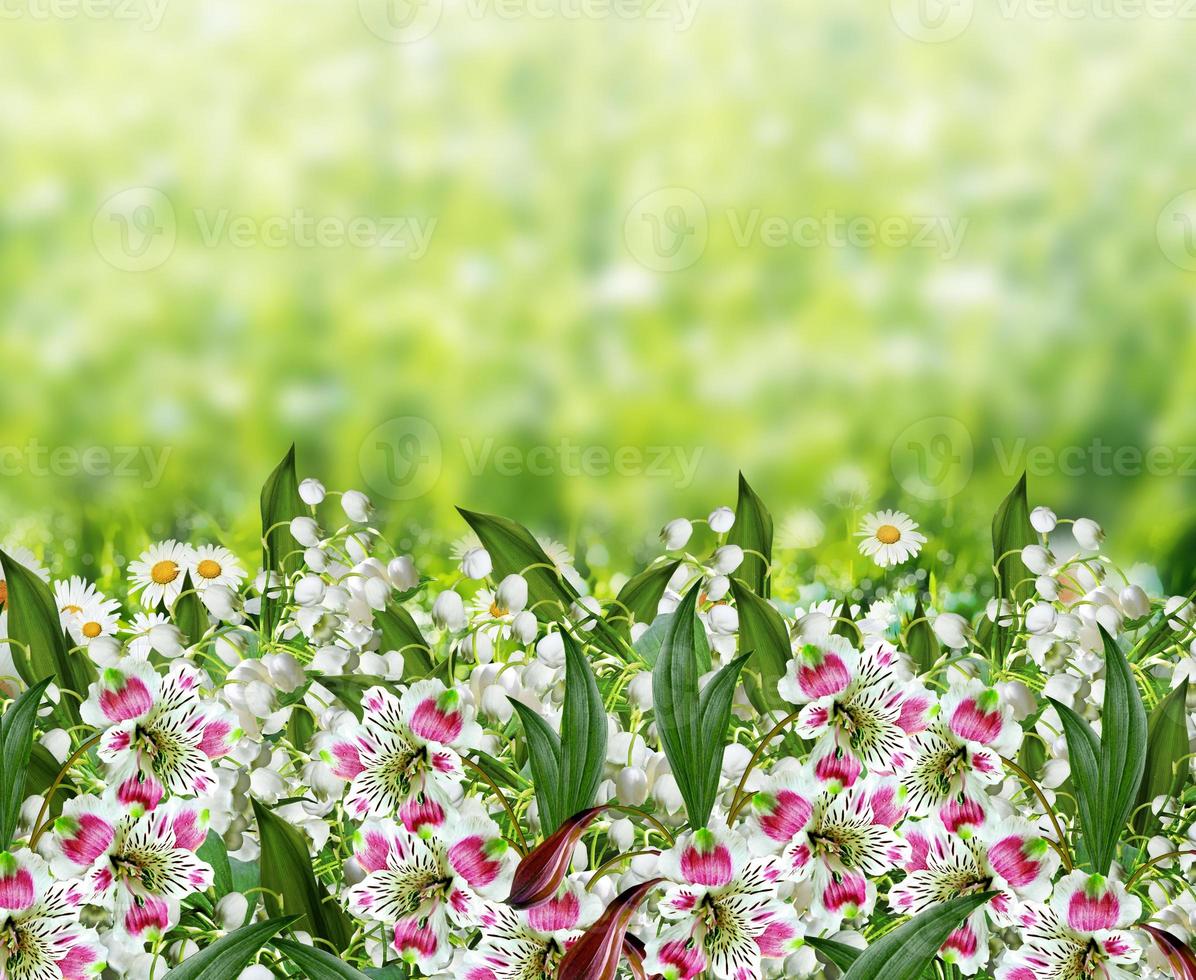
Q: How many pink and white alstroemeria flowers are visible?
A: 12